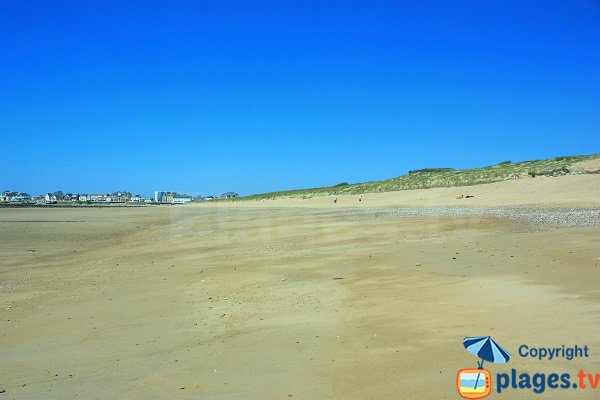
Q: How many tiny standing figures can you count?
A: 2